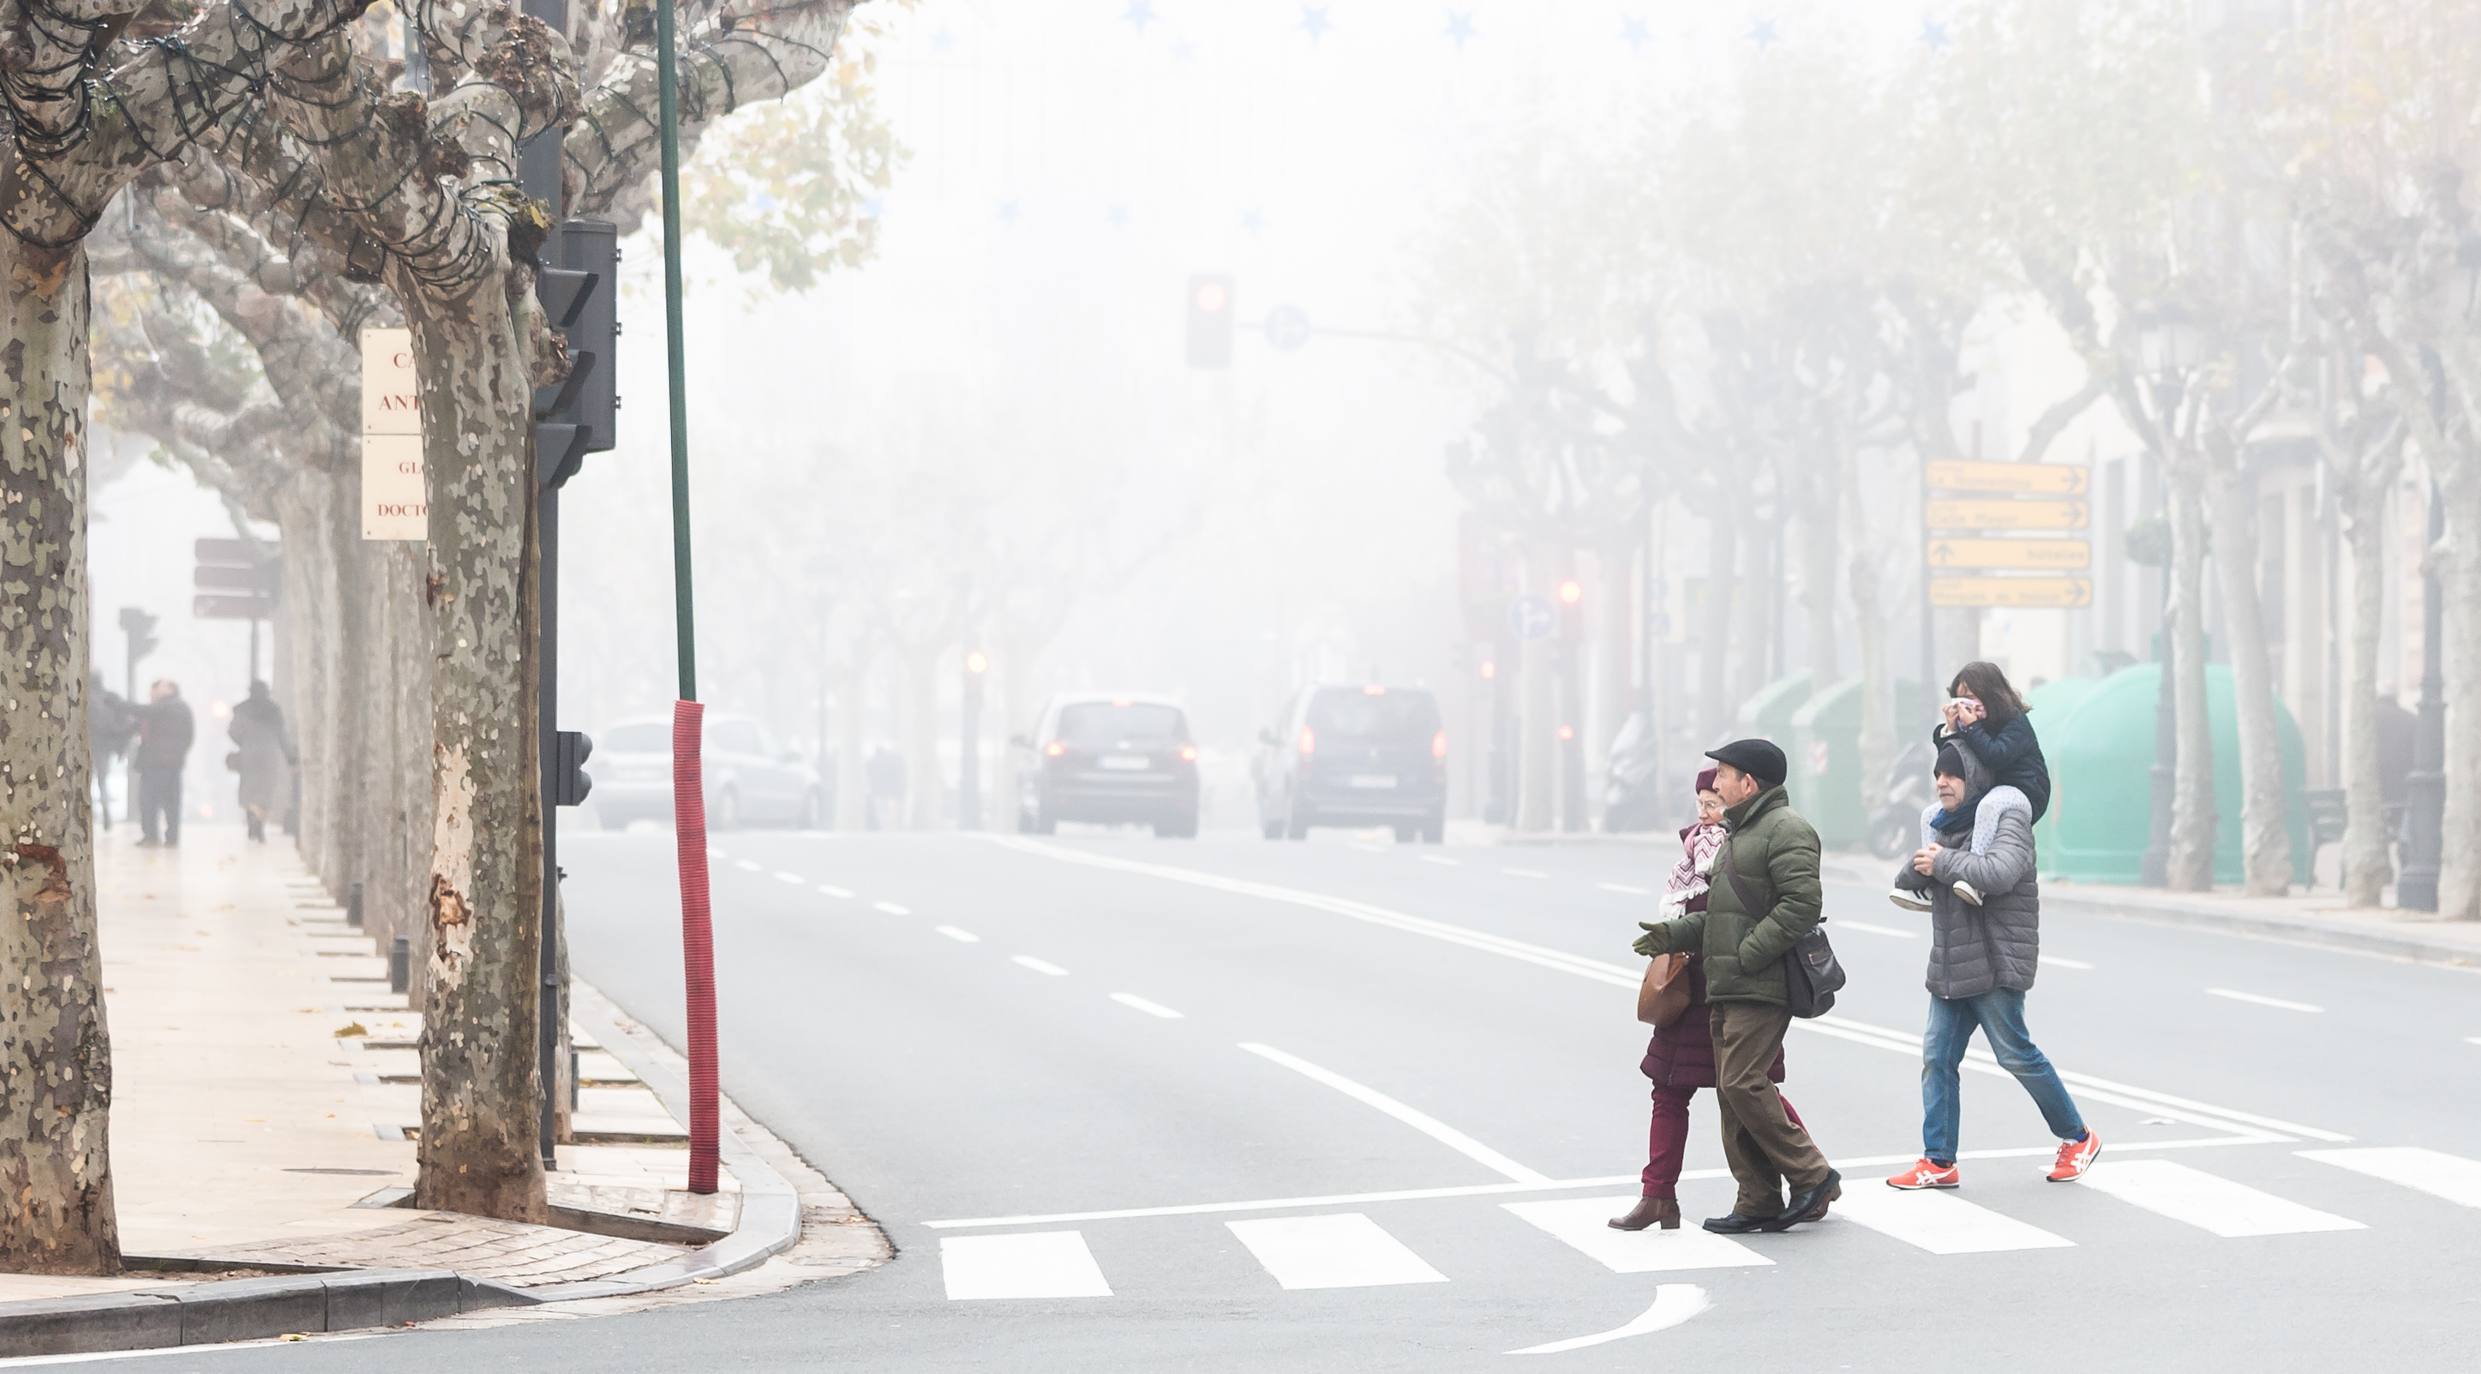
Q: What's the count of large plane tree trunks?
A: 2